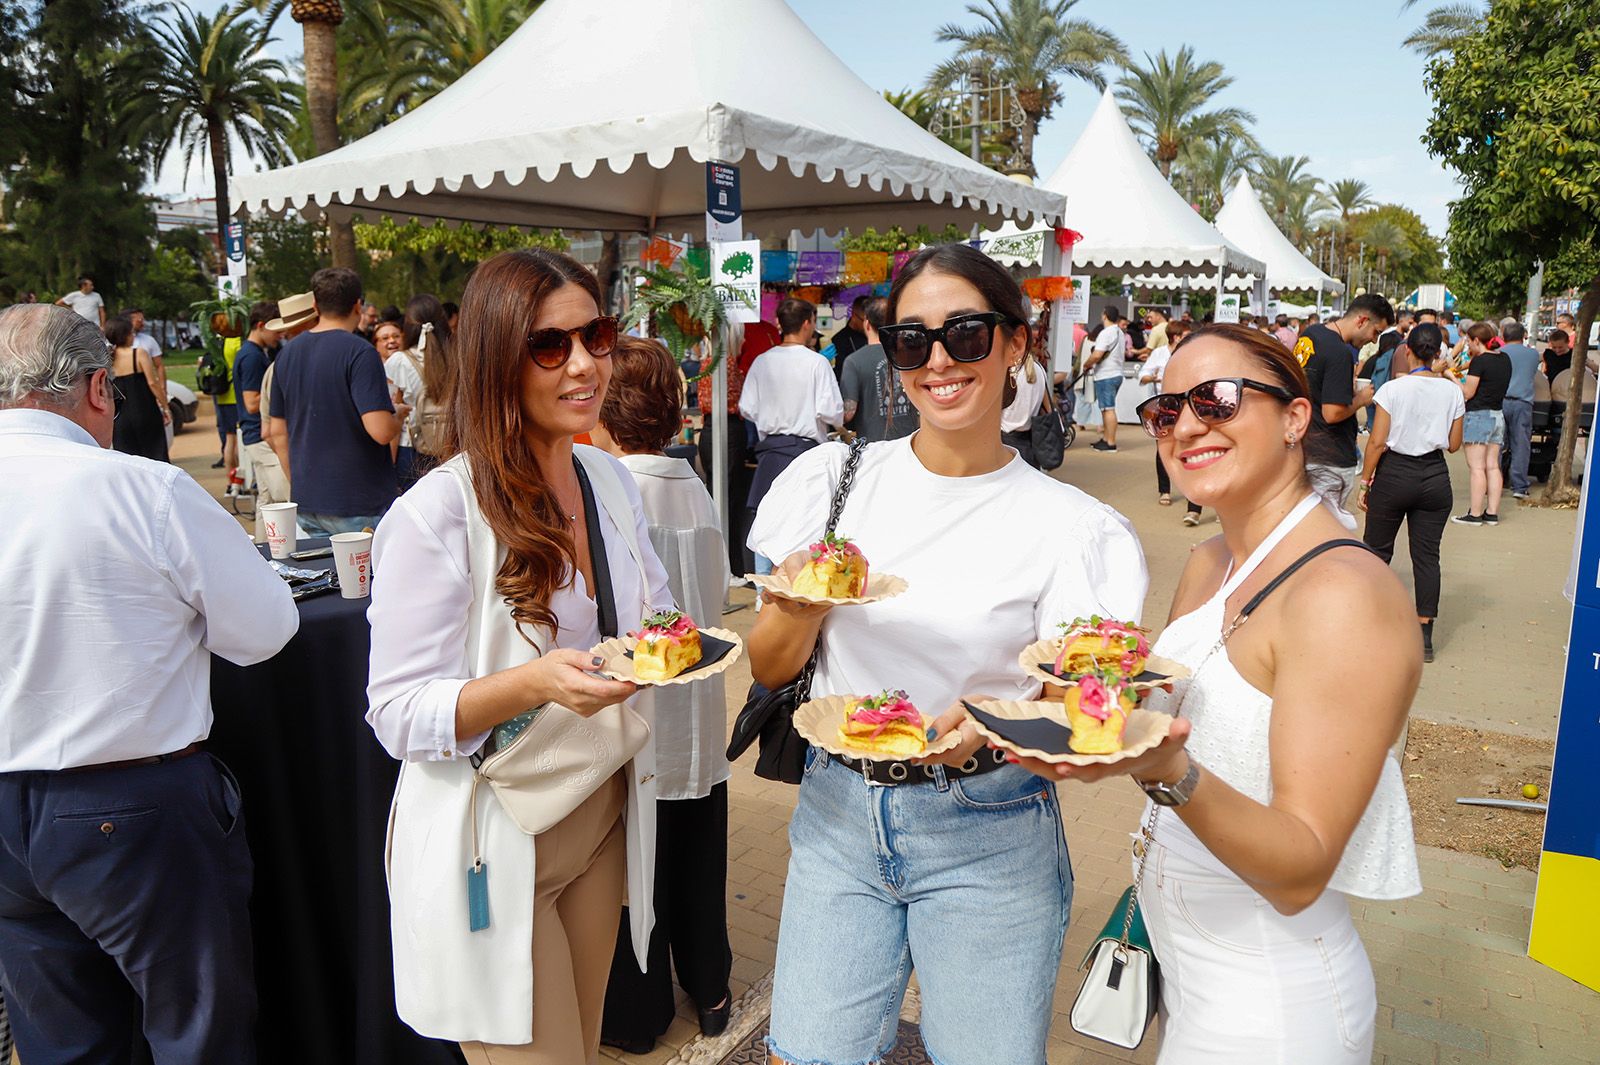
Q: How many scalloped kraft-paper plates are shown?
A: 5